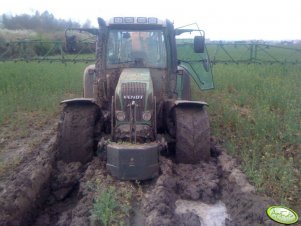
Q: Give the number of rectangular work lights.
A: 4